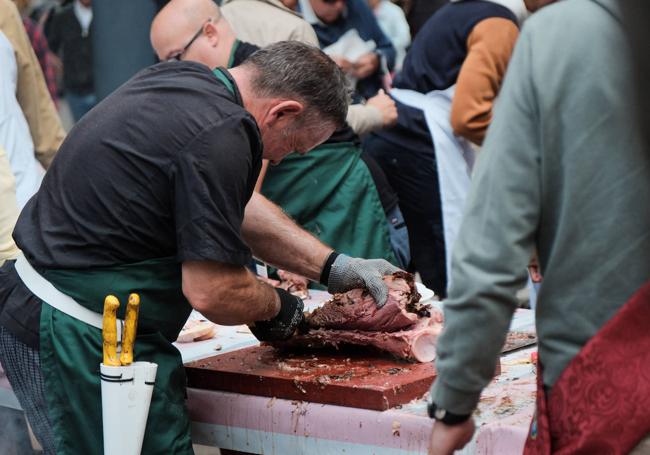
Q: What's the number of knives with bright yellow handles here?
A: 2